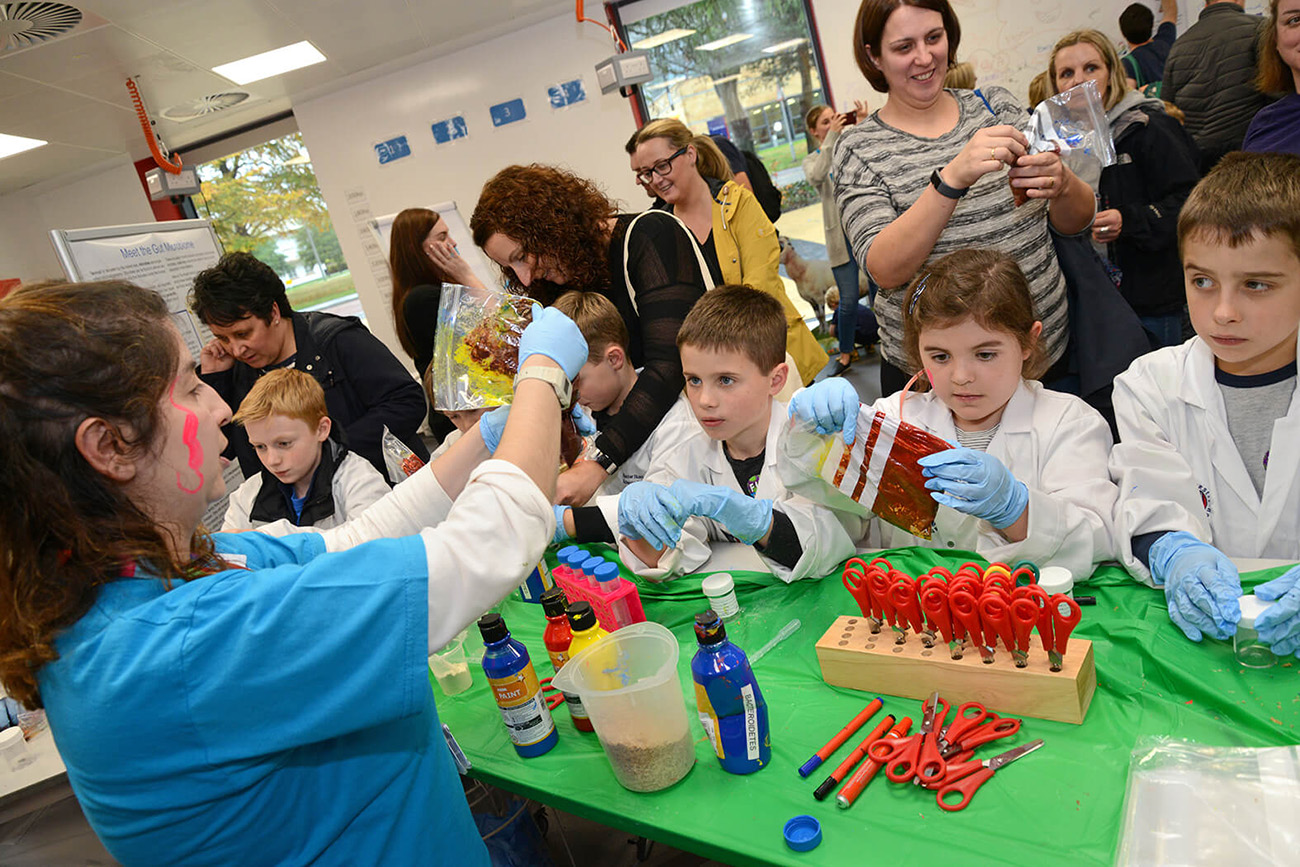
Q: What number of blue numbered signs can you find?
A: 4